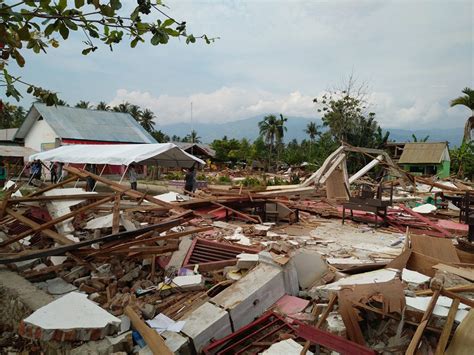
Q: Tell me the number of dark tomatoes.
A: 0